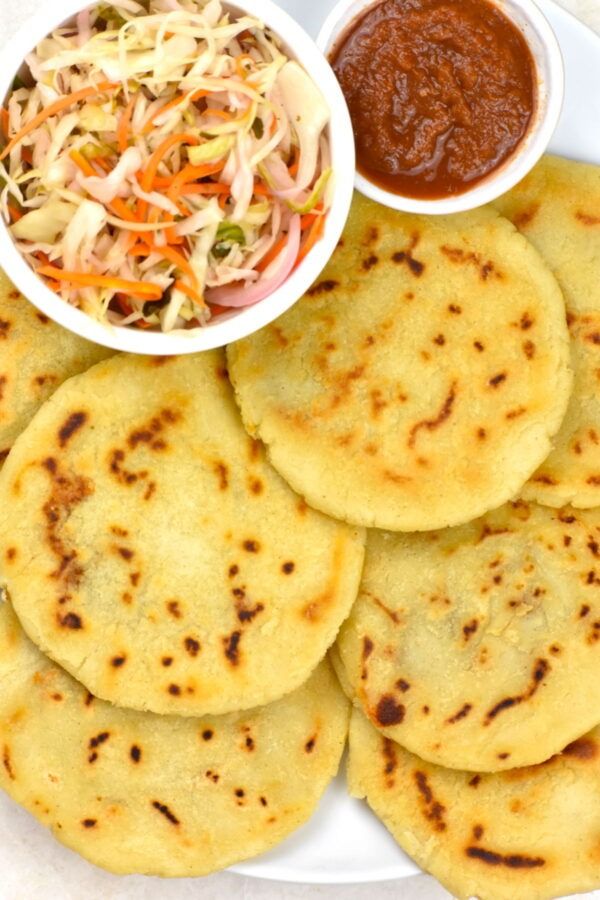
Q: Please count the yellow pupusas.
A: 7